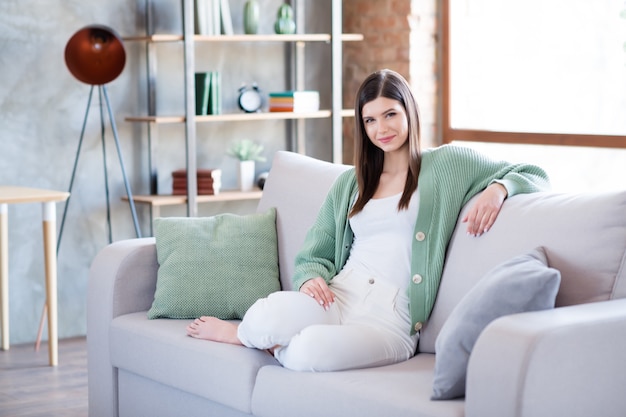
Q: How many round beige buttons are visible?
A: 3